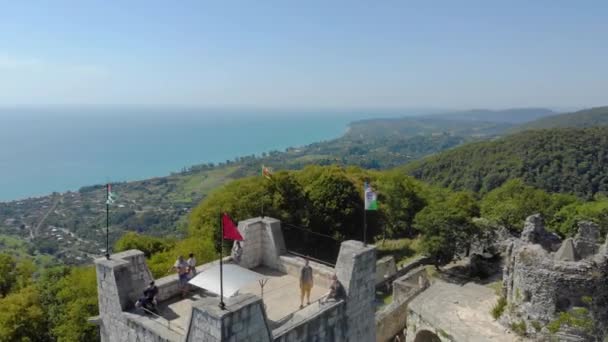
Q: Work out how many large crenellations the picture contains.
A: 4